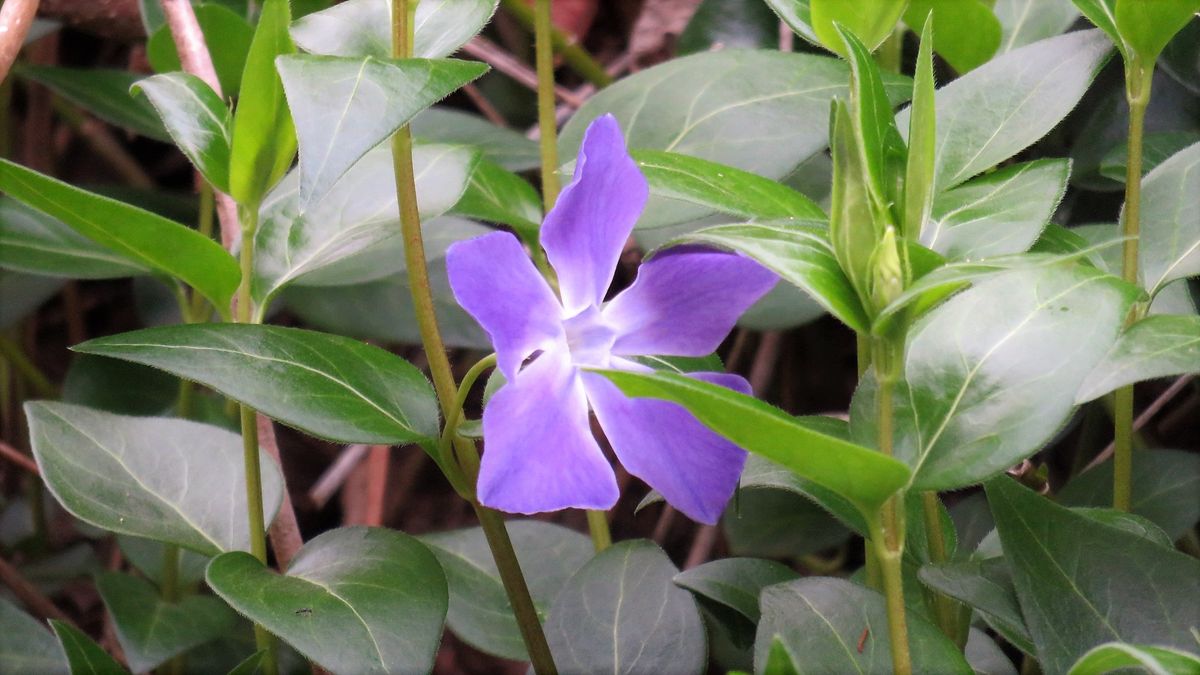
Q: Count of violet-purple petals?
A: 5